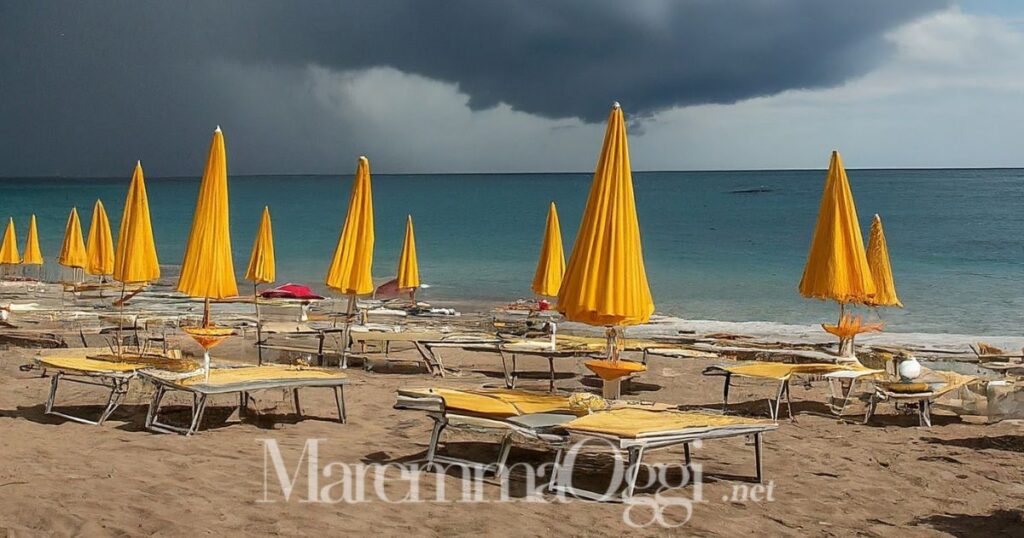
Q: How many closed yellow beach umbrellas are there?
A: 13